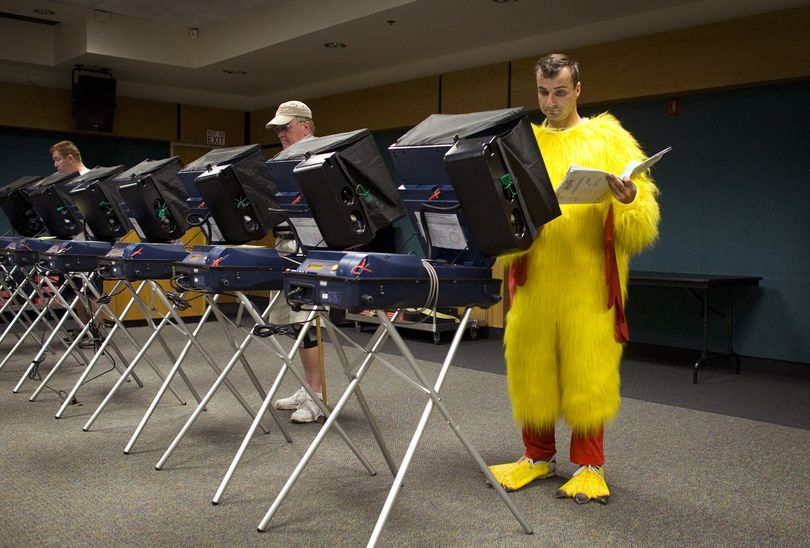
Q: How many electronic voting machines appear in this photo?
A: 7